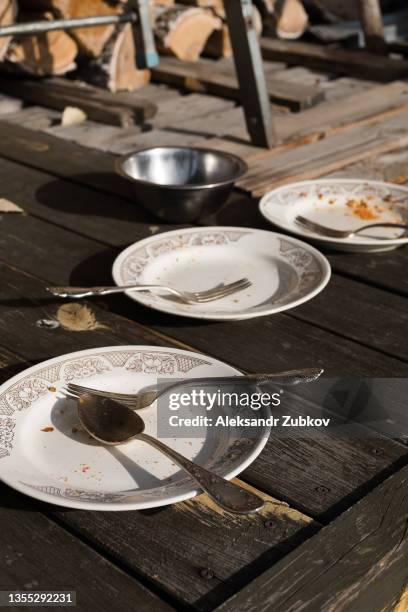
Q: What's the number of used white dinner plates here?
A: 3